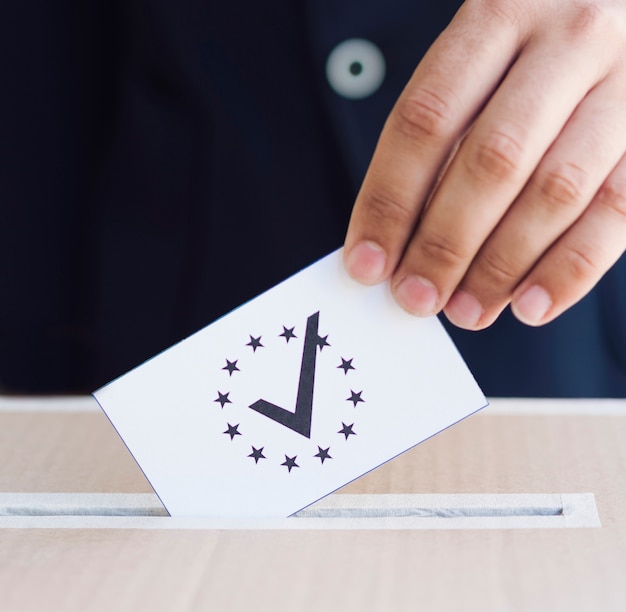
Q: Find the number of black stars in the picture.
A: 12